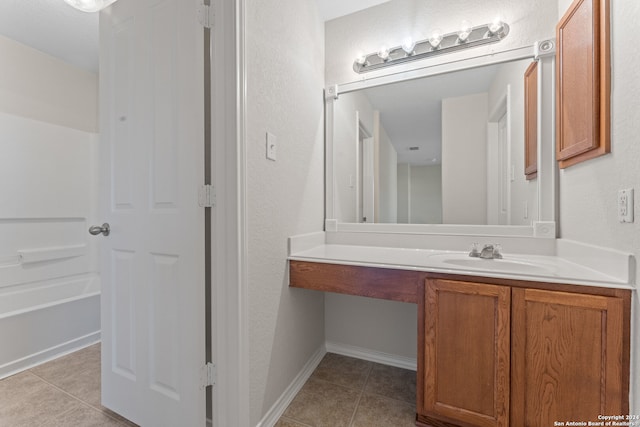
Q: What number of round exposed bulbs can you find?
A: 6